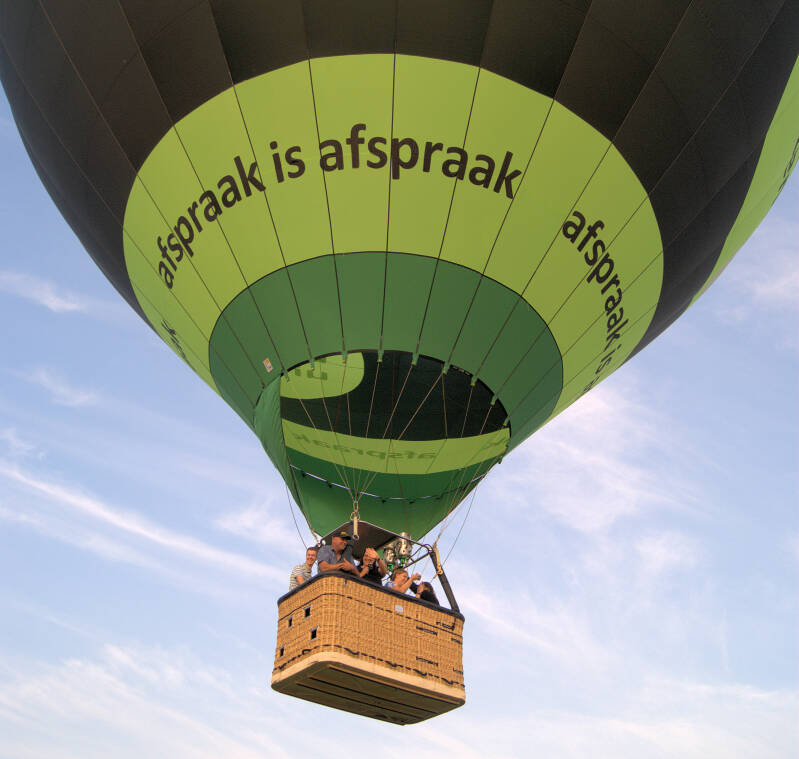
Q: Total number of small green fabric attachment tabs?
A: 9